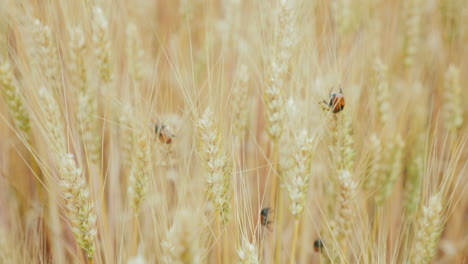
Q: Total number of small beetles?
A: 4